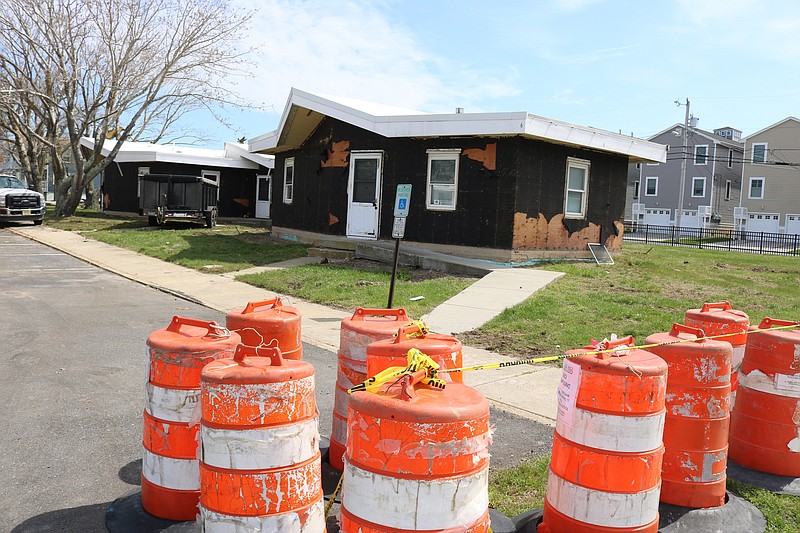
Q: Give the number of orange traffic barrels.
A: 10